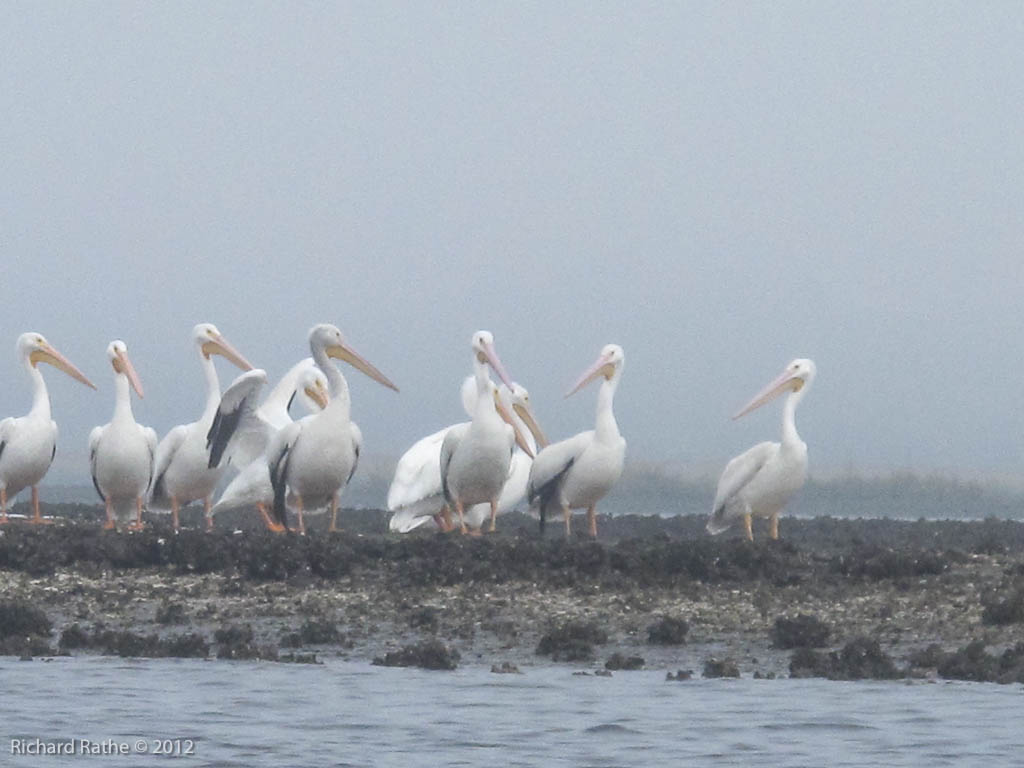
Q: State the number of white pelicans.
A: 10